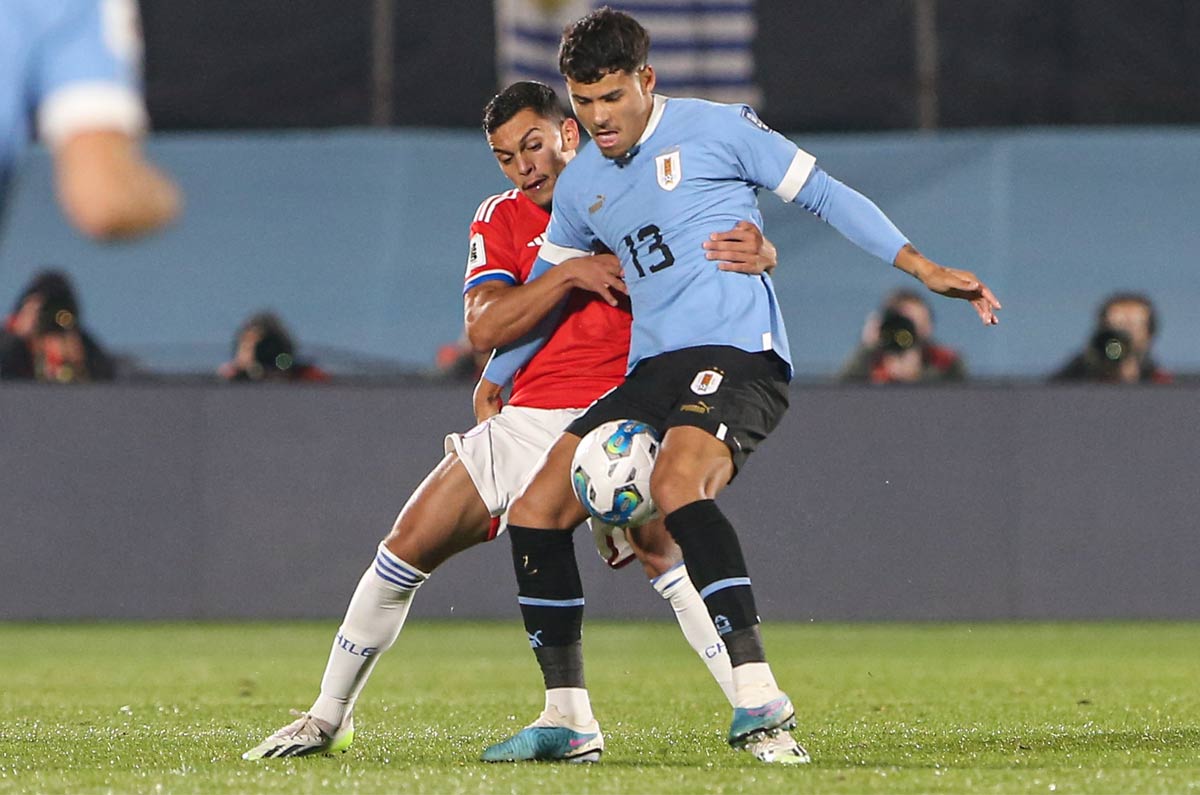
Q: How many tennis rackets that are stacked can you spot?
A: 0